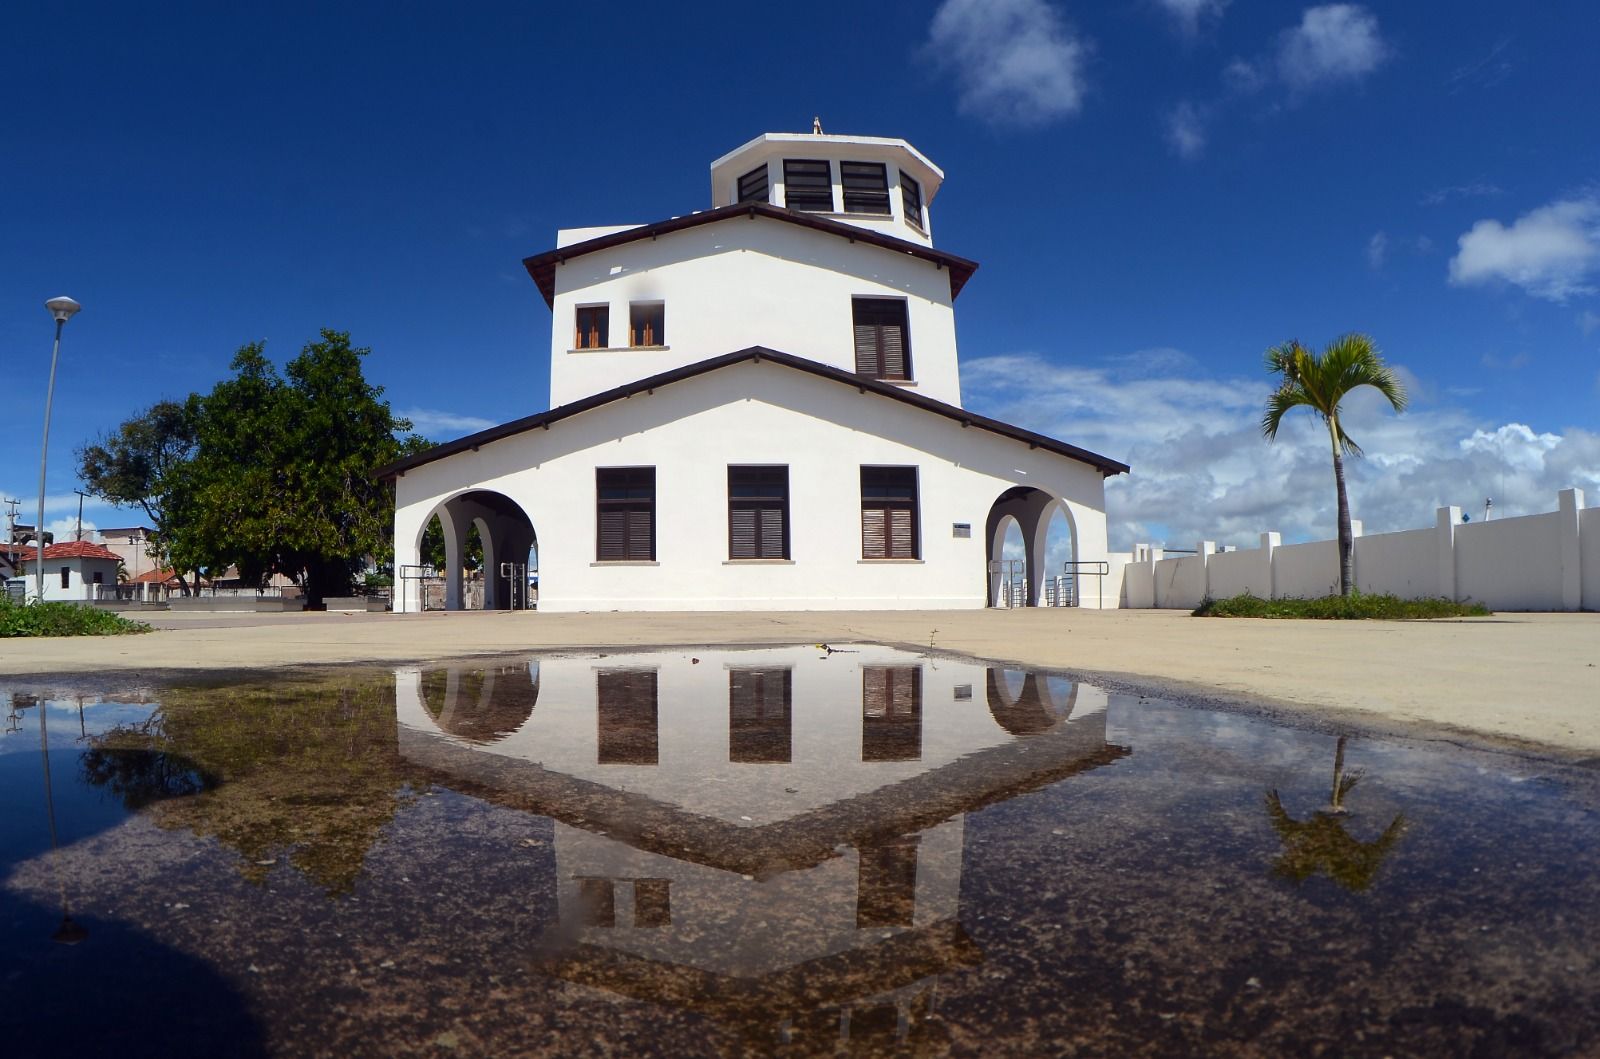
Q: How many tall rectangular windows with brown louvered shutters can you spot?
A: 4